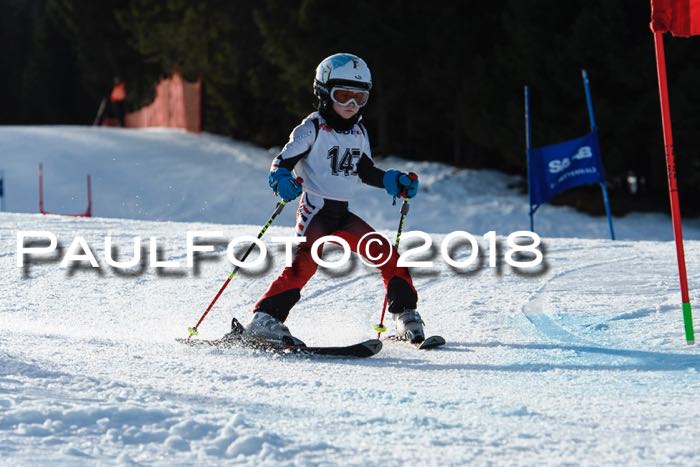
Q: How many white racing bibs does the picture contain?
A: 1